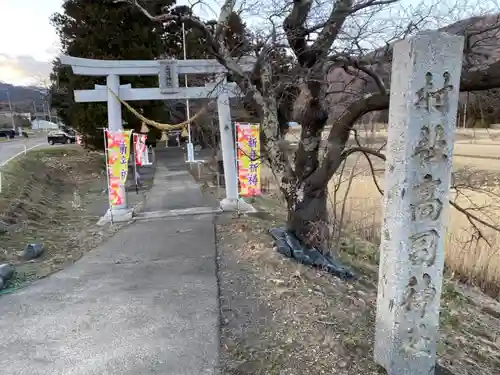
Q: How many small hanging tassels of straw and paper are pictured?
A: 3